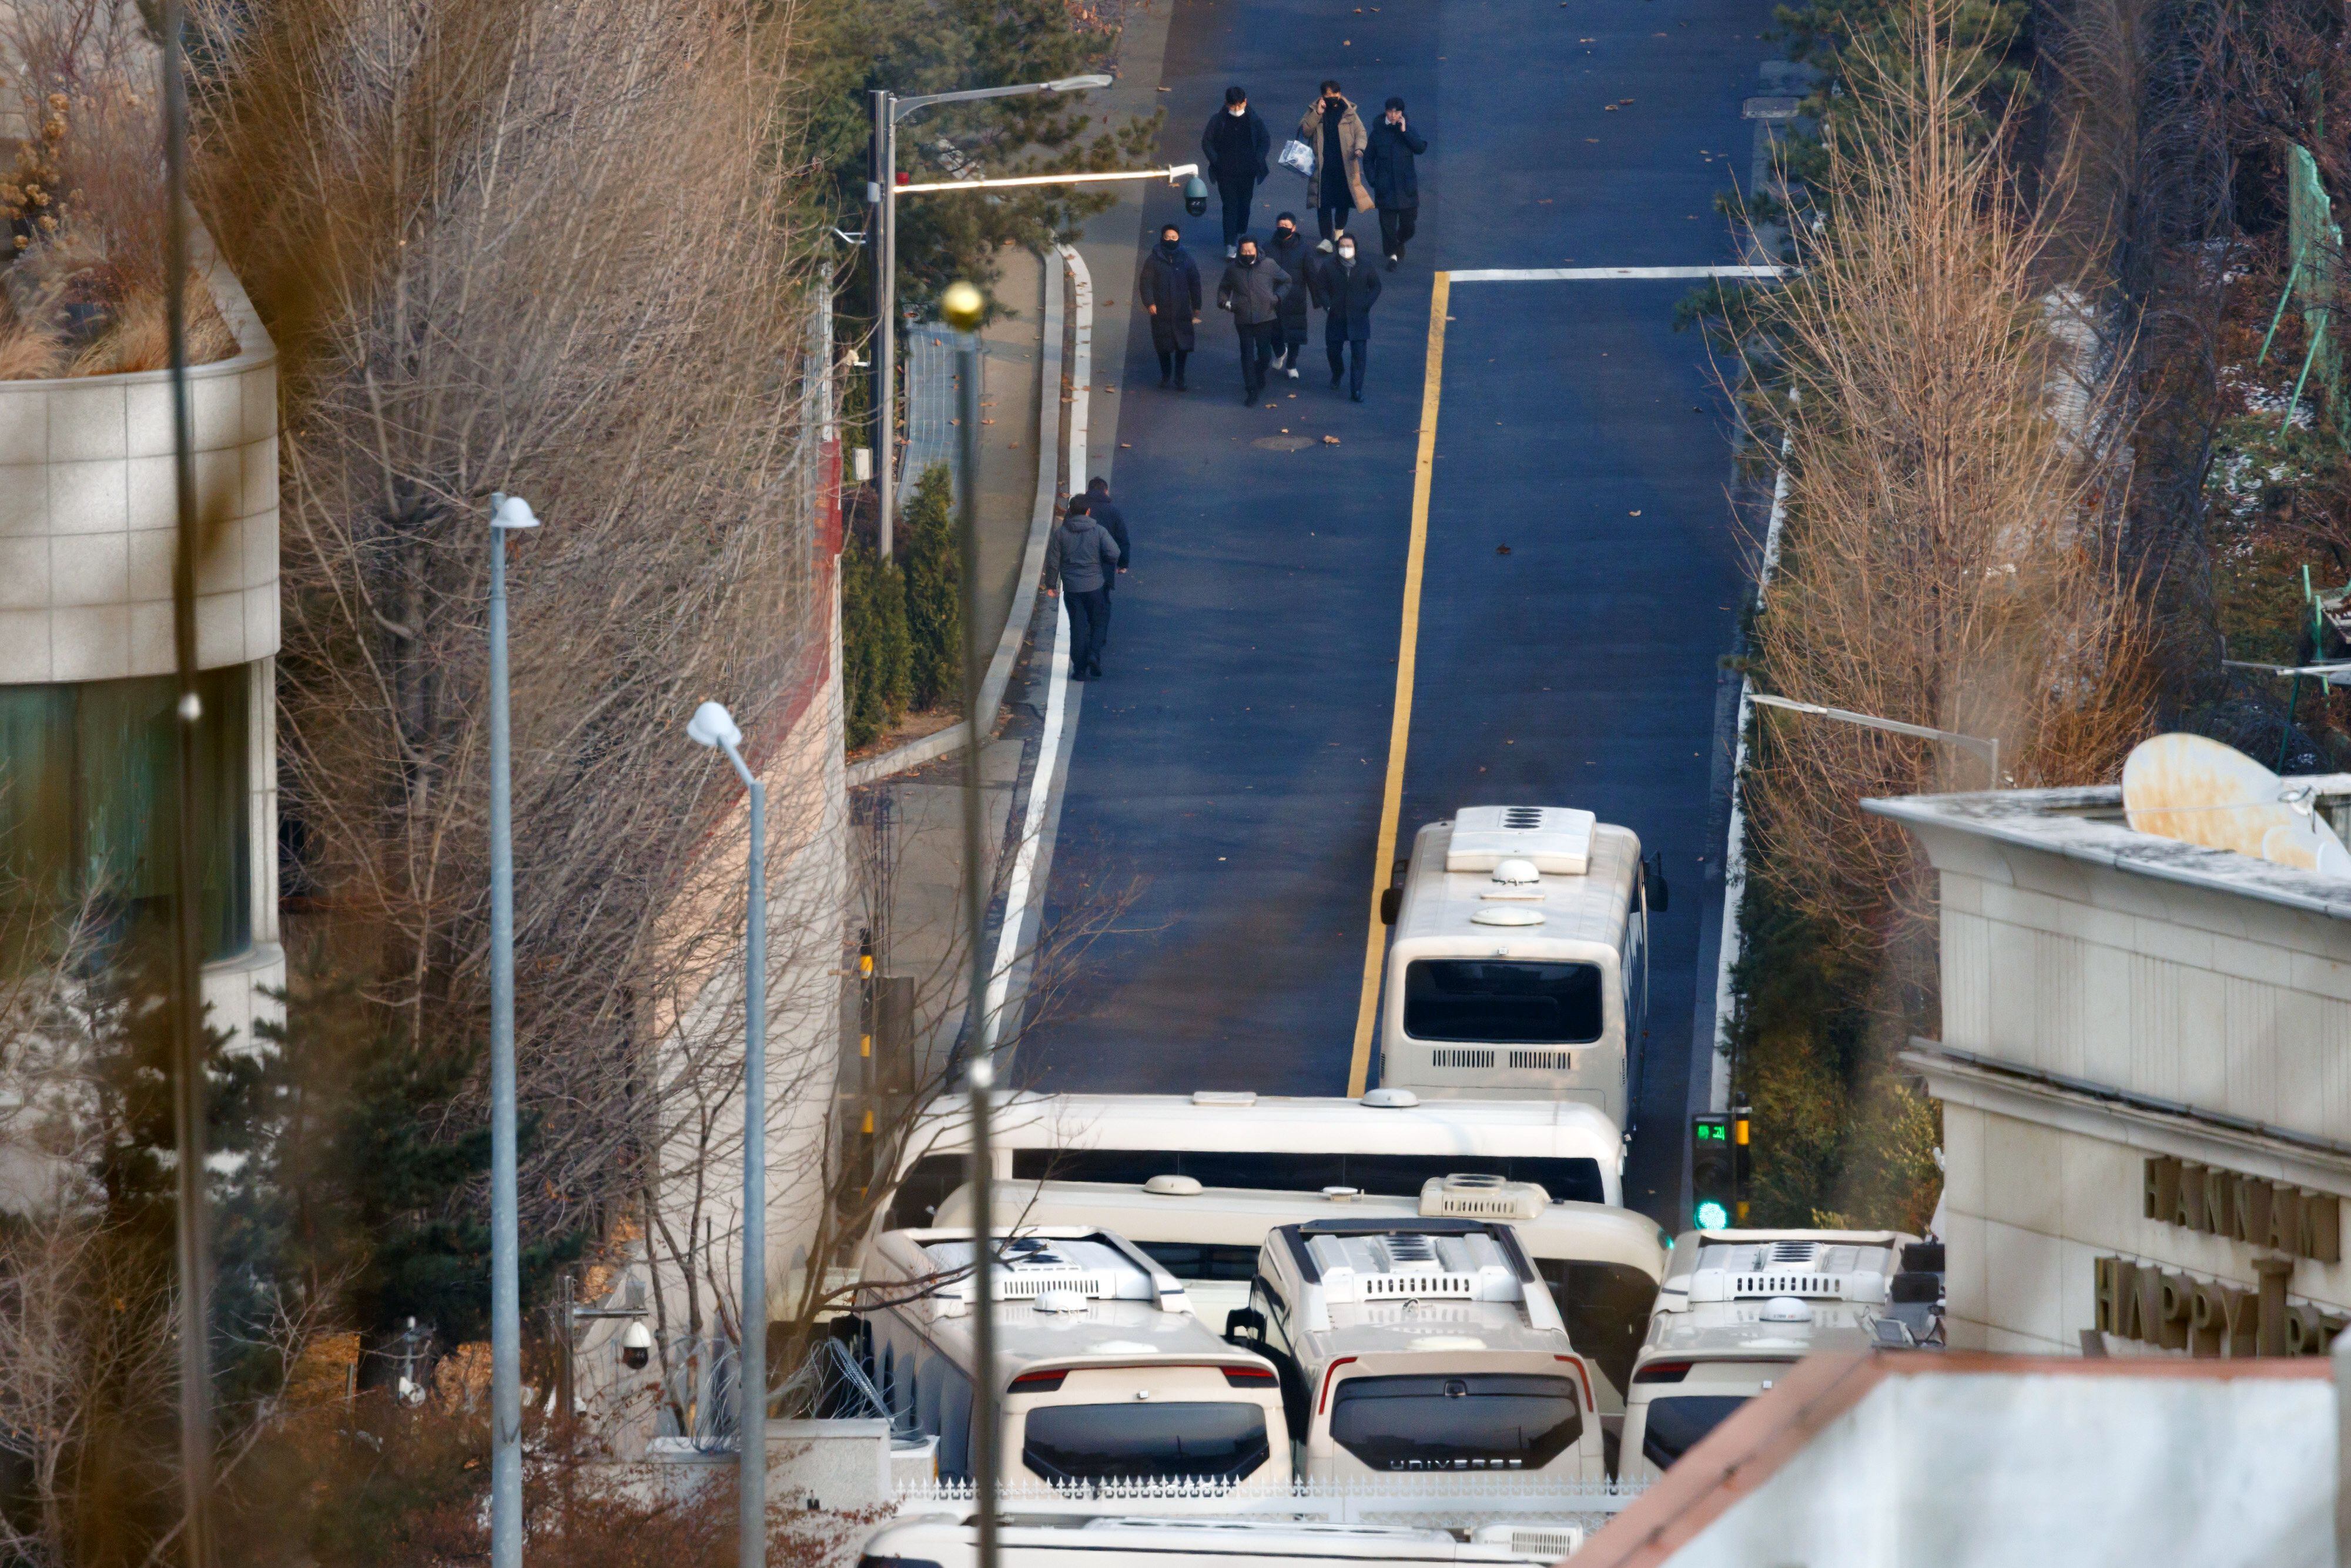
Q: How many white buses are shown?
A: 7